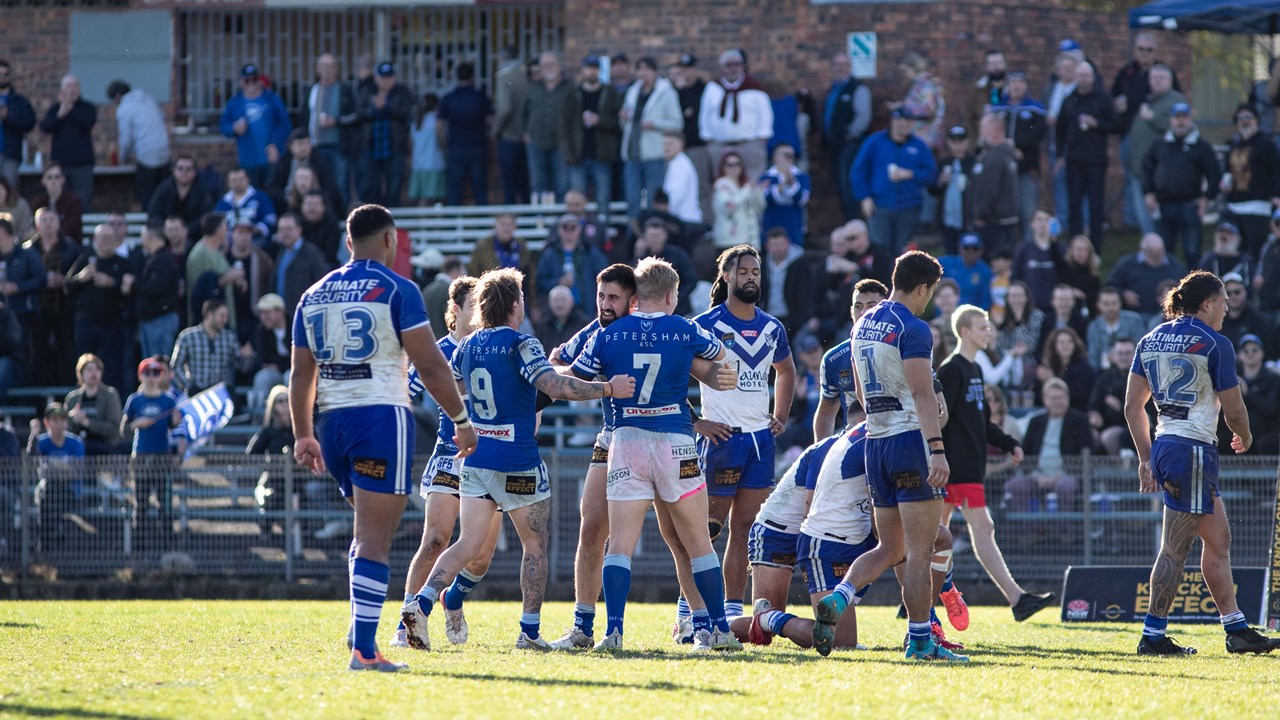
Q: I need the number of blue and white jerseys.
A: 11